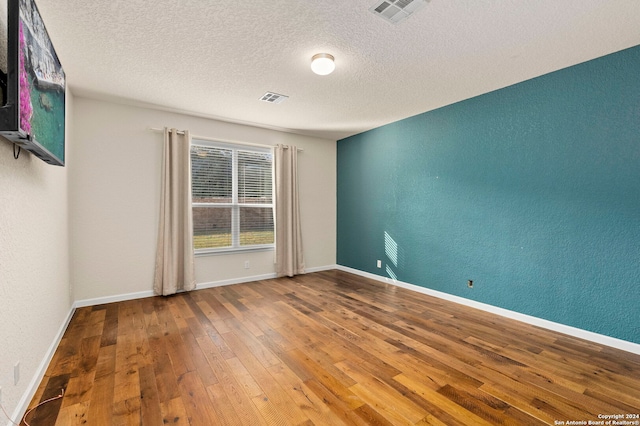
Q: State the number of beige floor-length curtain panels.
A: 2